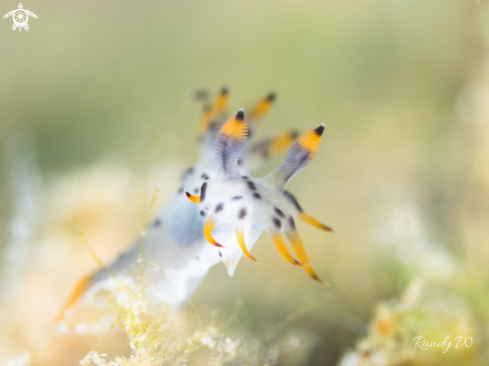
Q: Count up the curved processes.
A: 6